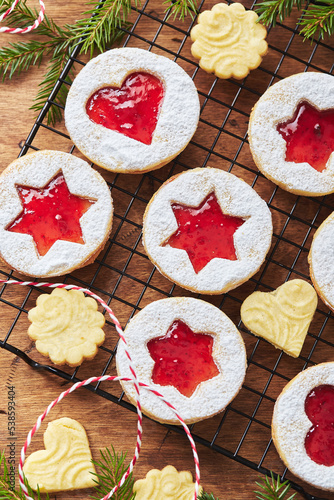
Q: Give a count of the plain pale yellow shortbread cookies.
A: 5